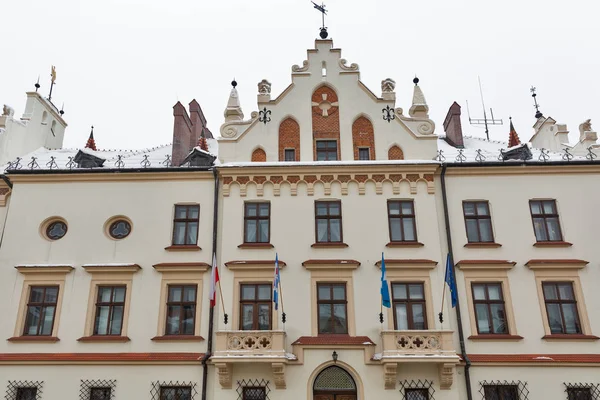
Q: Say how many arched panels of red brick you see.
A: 5